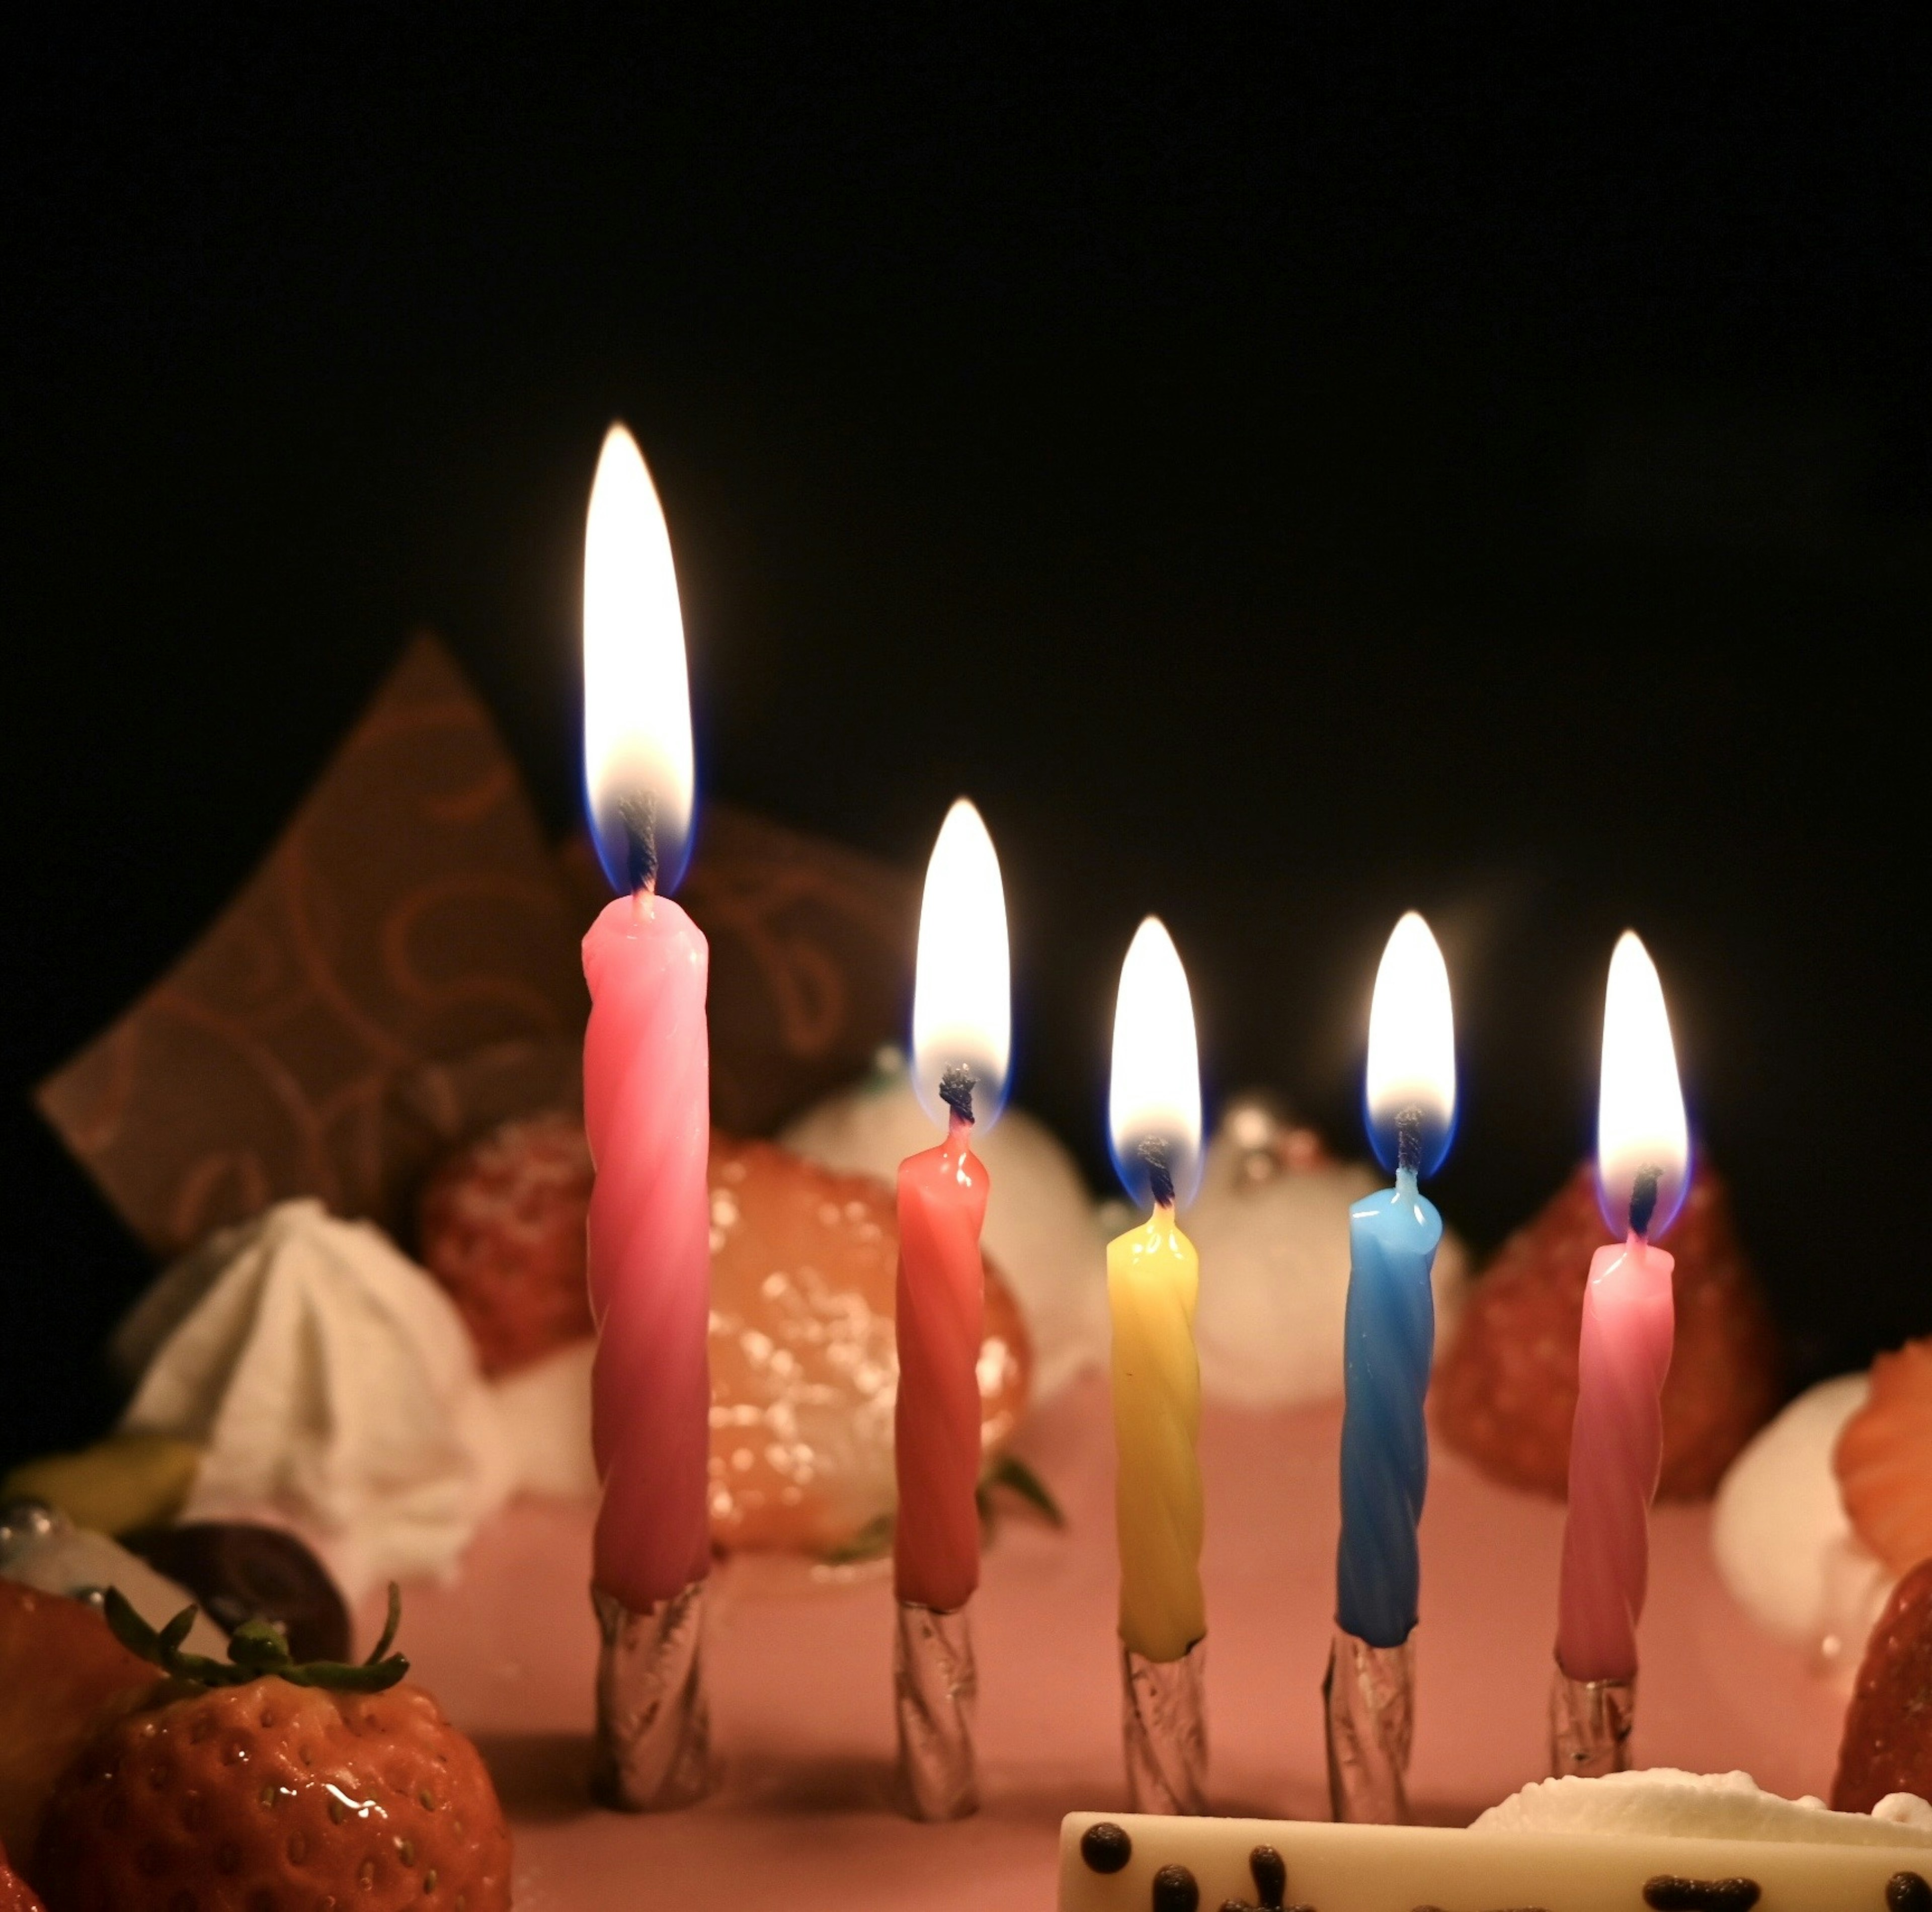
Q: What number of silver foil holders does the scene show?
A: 5